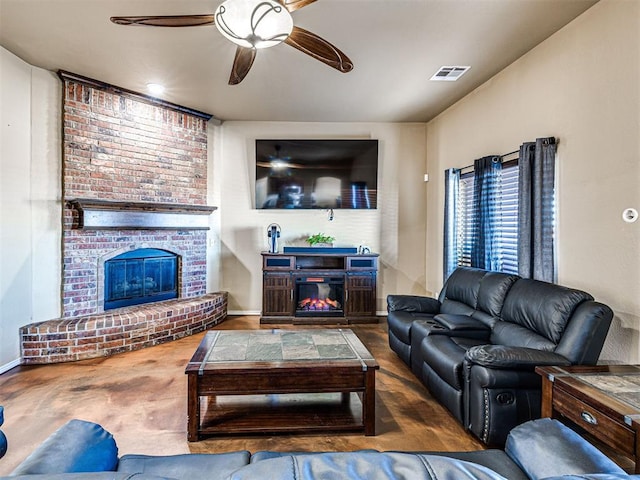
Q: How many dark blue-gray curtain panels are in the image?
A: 3